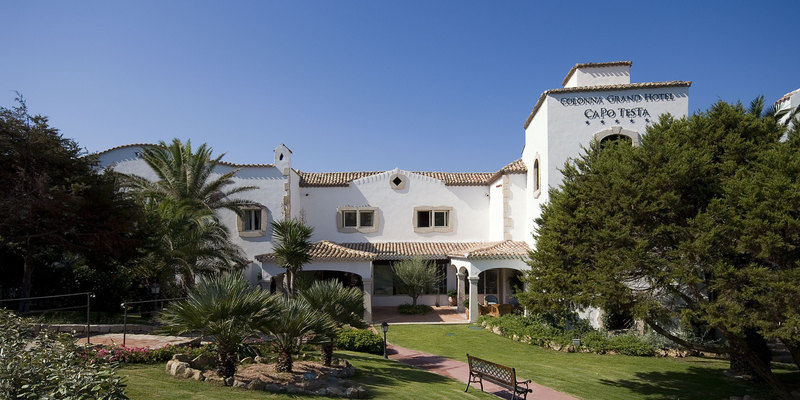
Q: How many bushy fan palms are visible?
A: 3